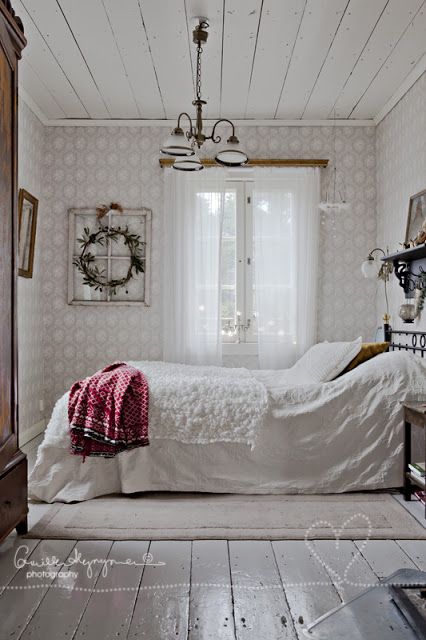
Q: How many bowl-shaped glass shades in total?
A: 3